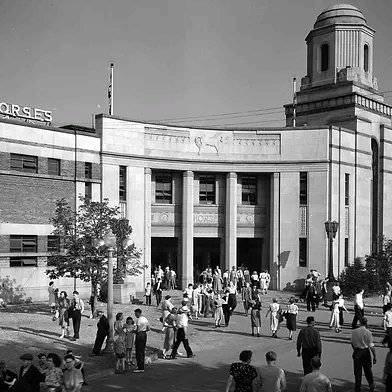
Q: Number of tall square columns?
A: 4